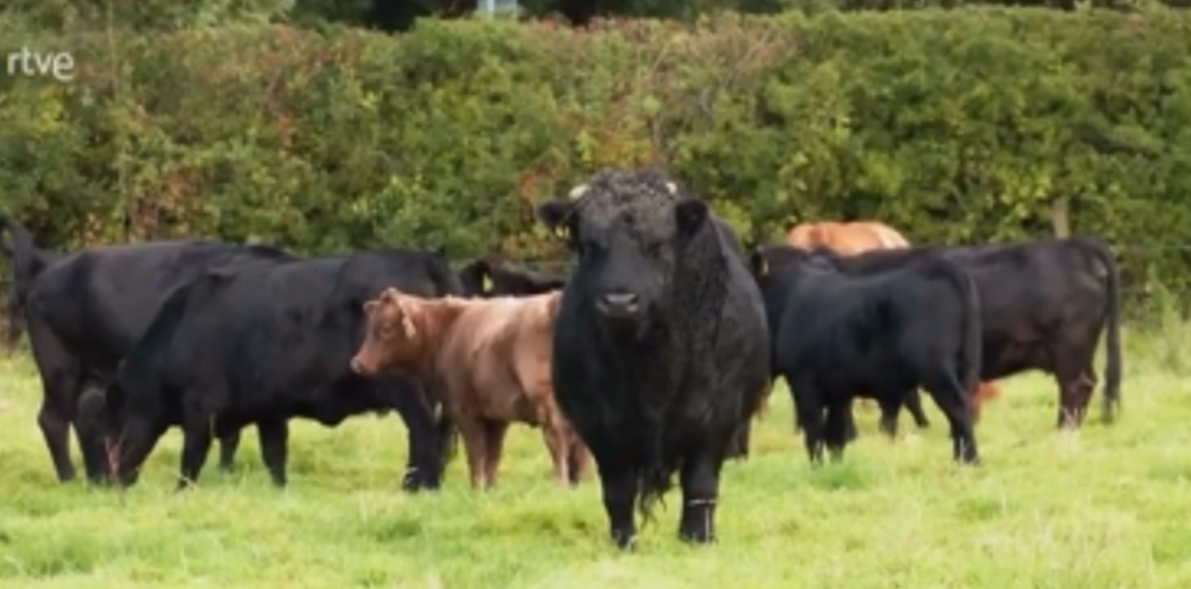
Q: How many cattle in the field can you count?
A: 8